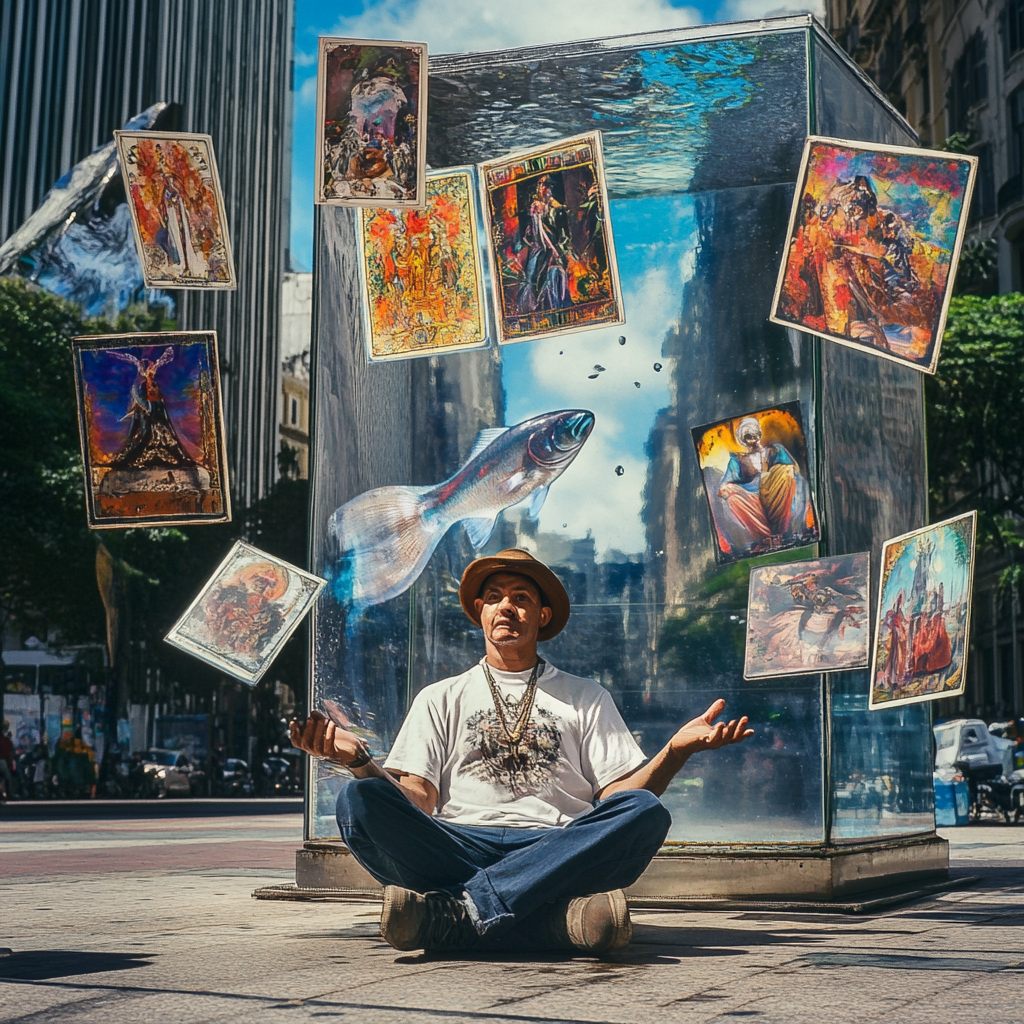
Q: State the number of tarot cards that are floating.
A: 10